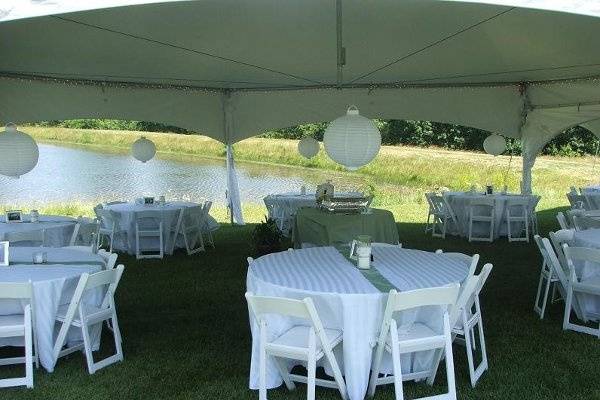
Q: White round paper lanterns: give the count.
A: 5